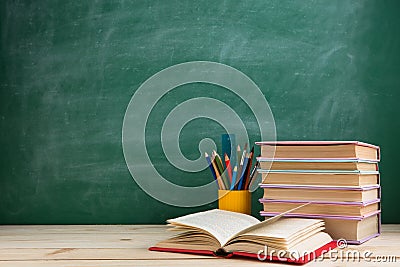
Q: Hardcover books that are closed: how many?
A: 6